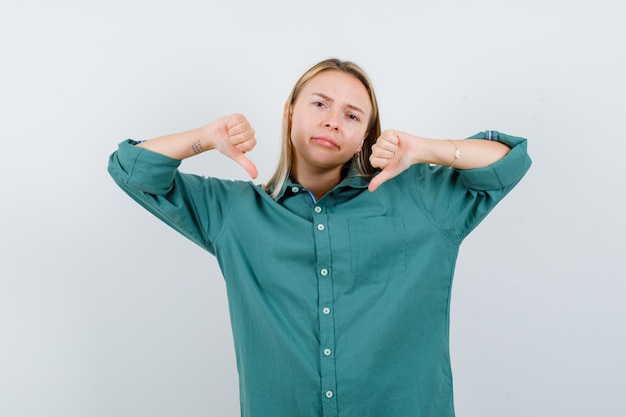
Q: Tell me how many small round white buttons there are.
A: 7